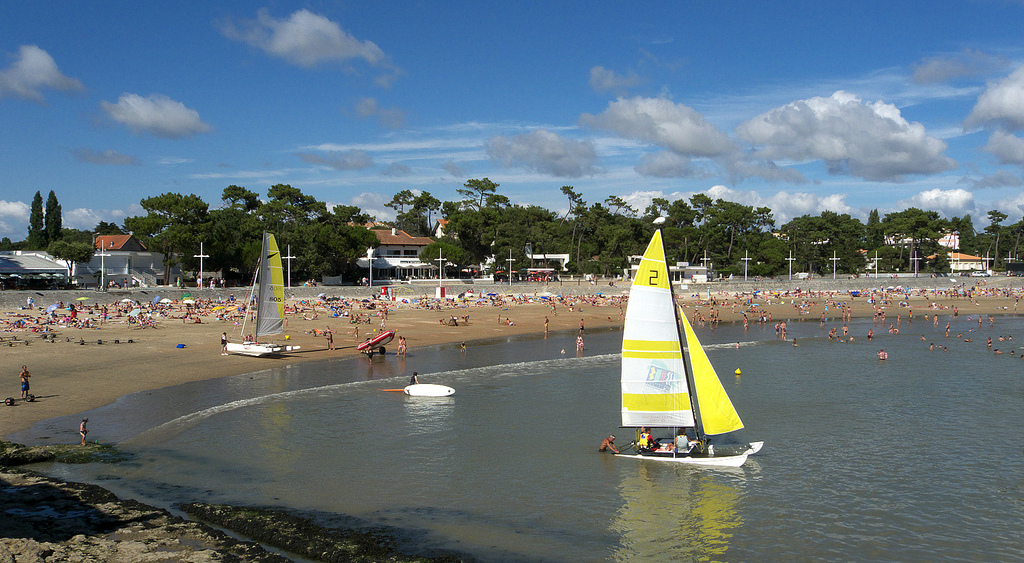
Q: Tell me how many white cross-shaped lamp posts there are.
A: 15